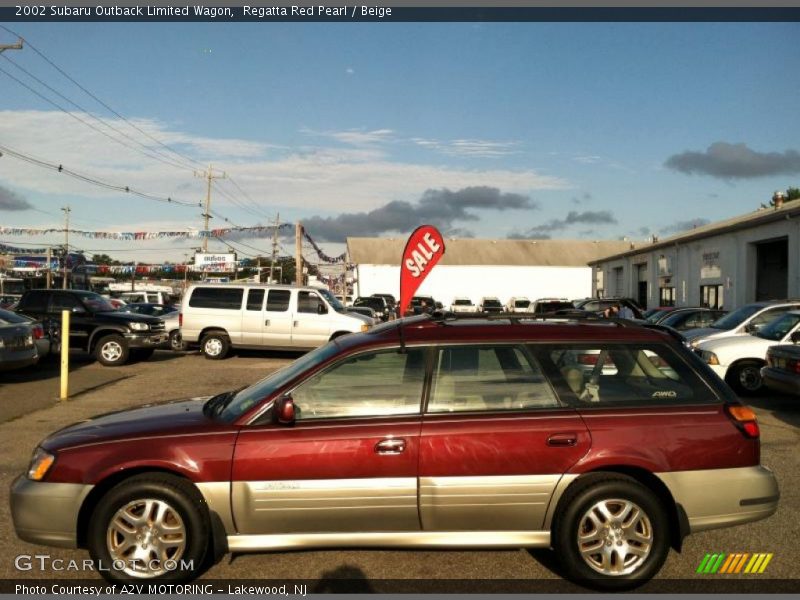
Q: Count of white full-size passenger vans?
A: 1